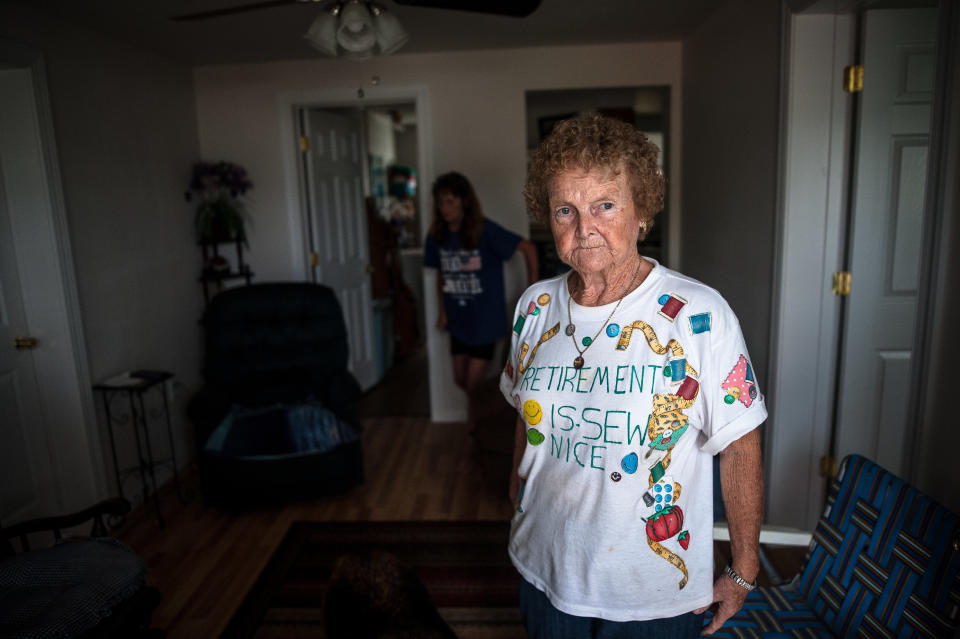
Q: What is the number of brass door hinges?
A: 5